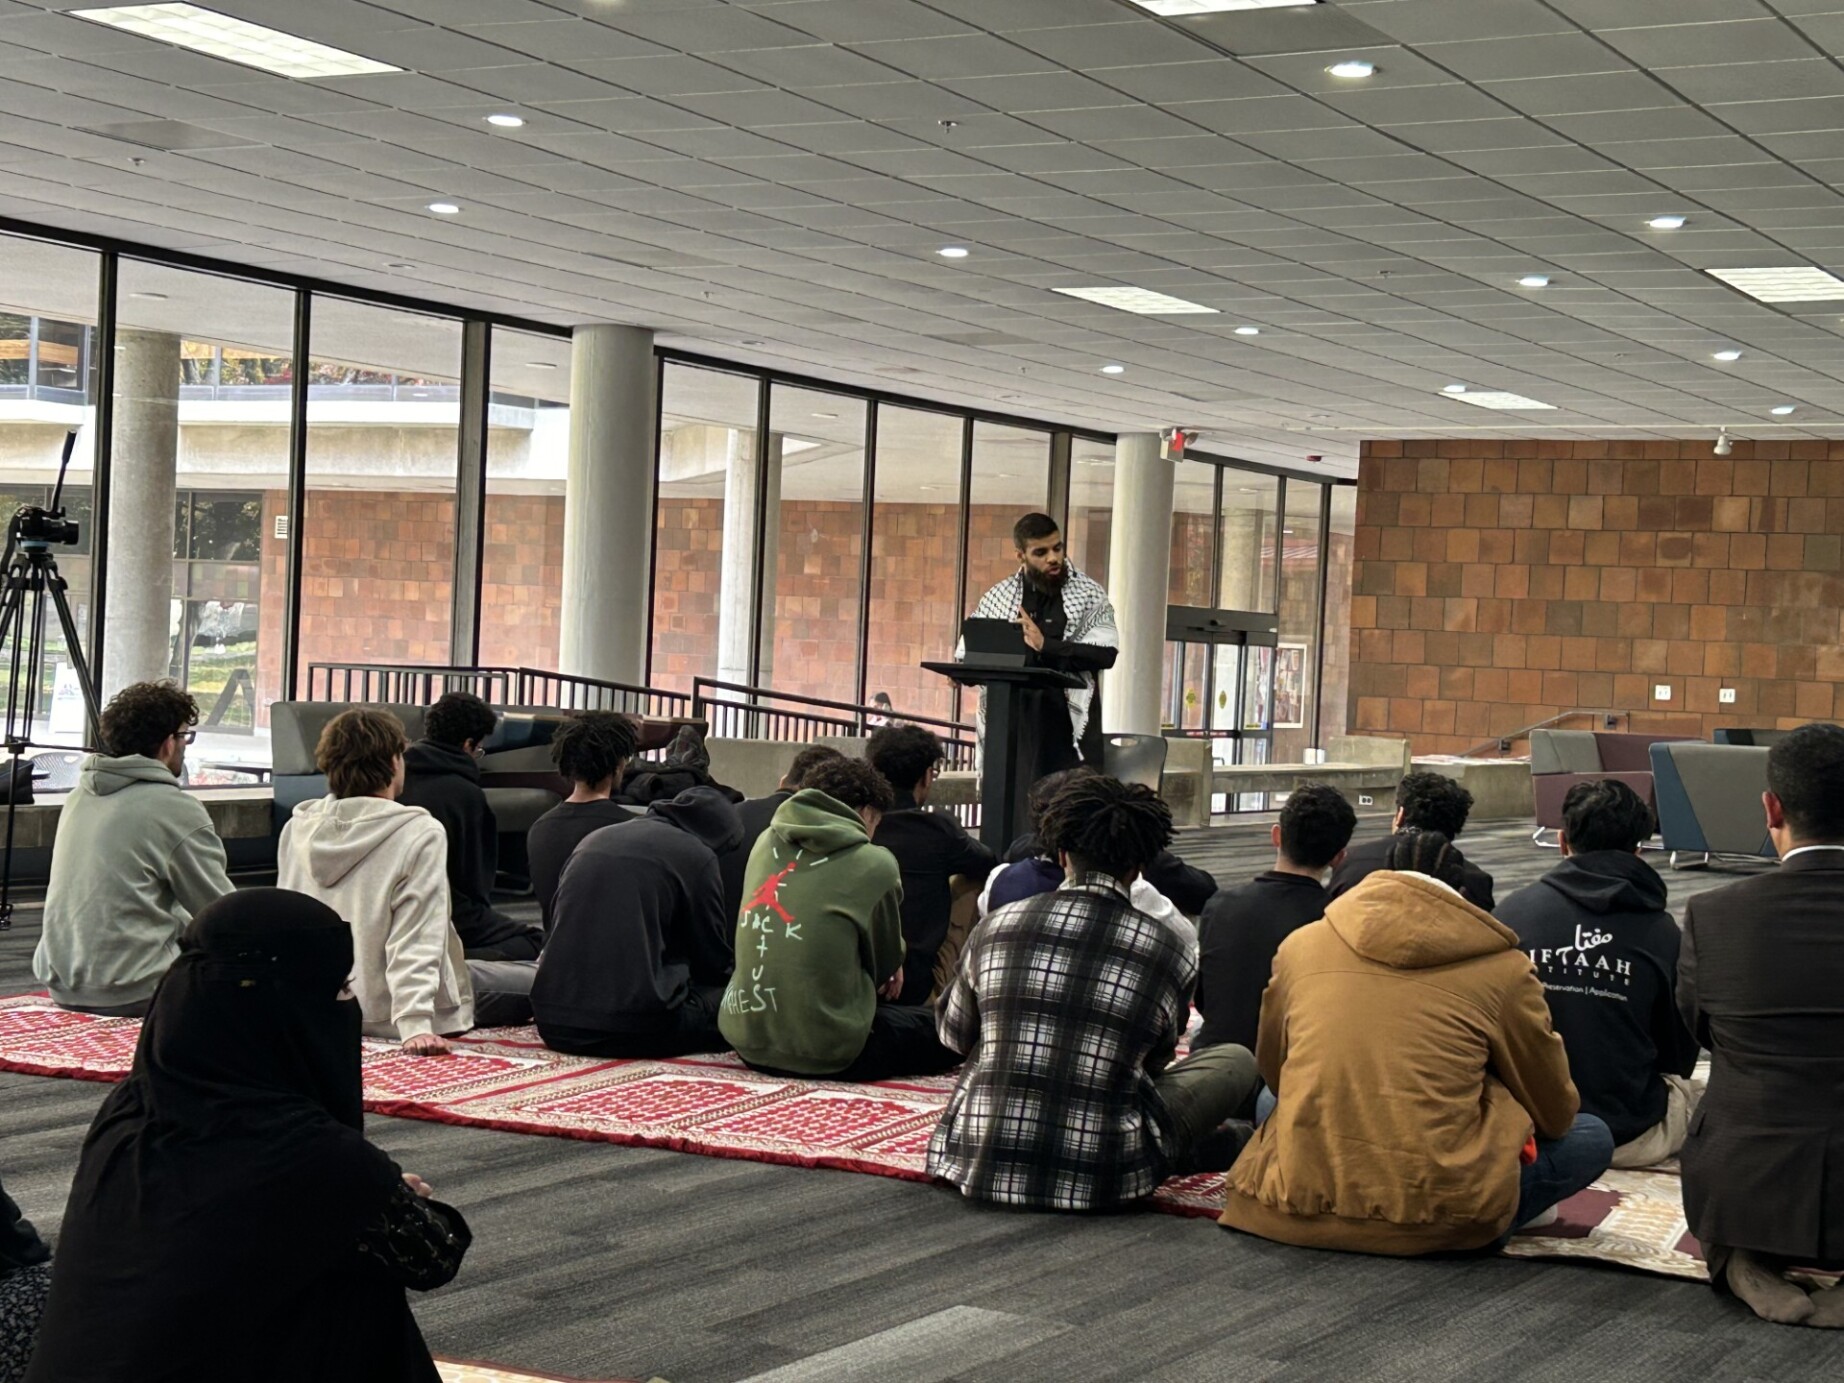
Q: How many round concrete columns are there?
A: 5